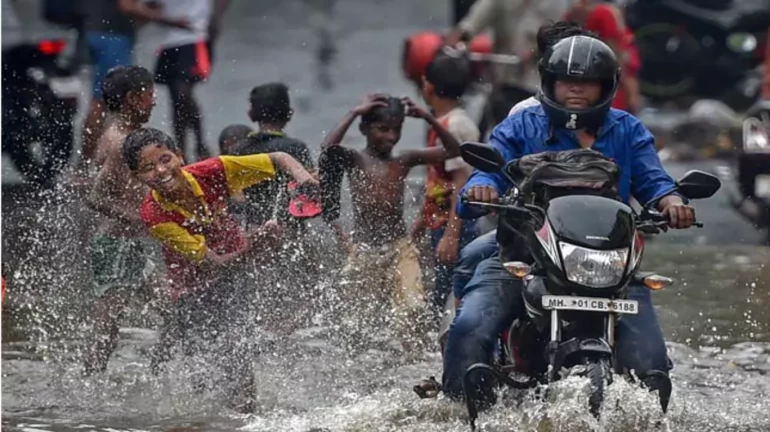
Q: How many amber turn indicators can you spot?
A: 2